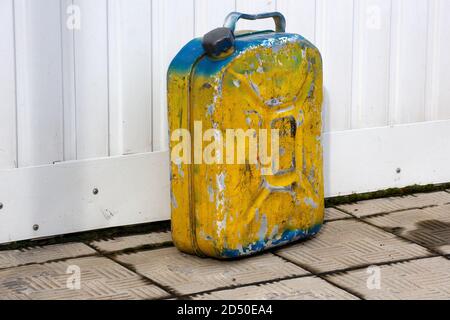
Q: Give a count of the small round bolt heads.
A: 4